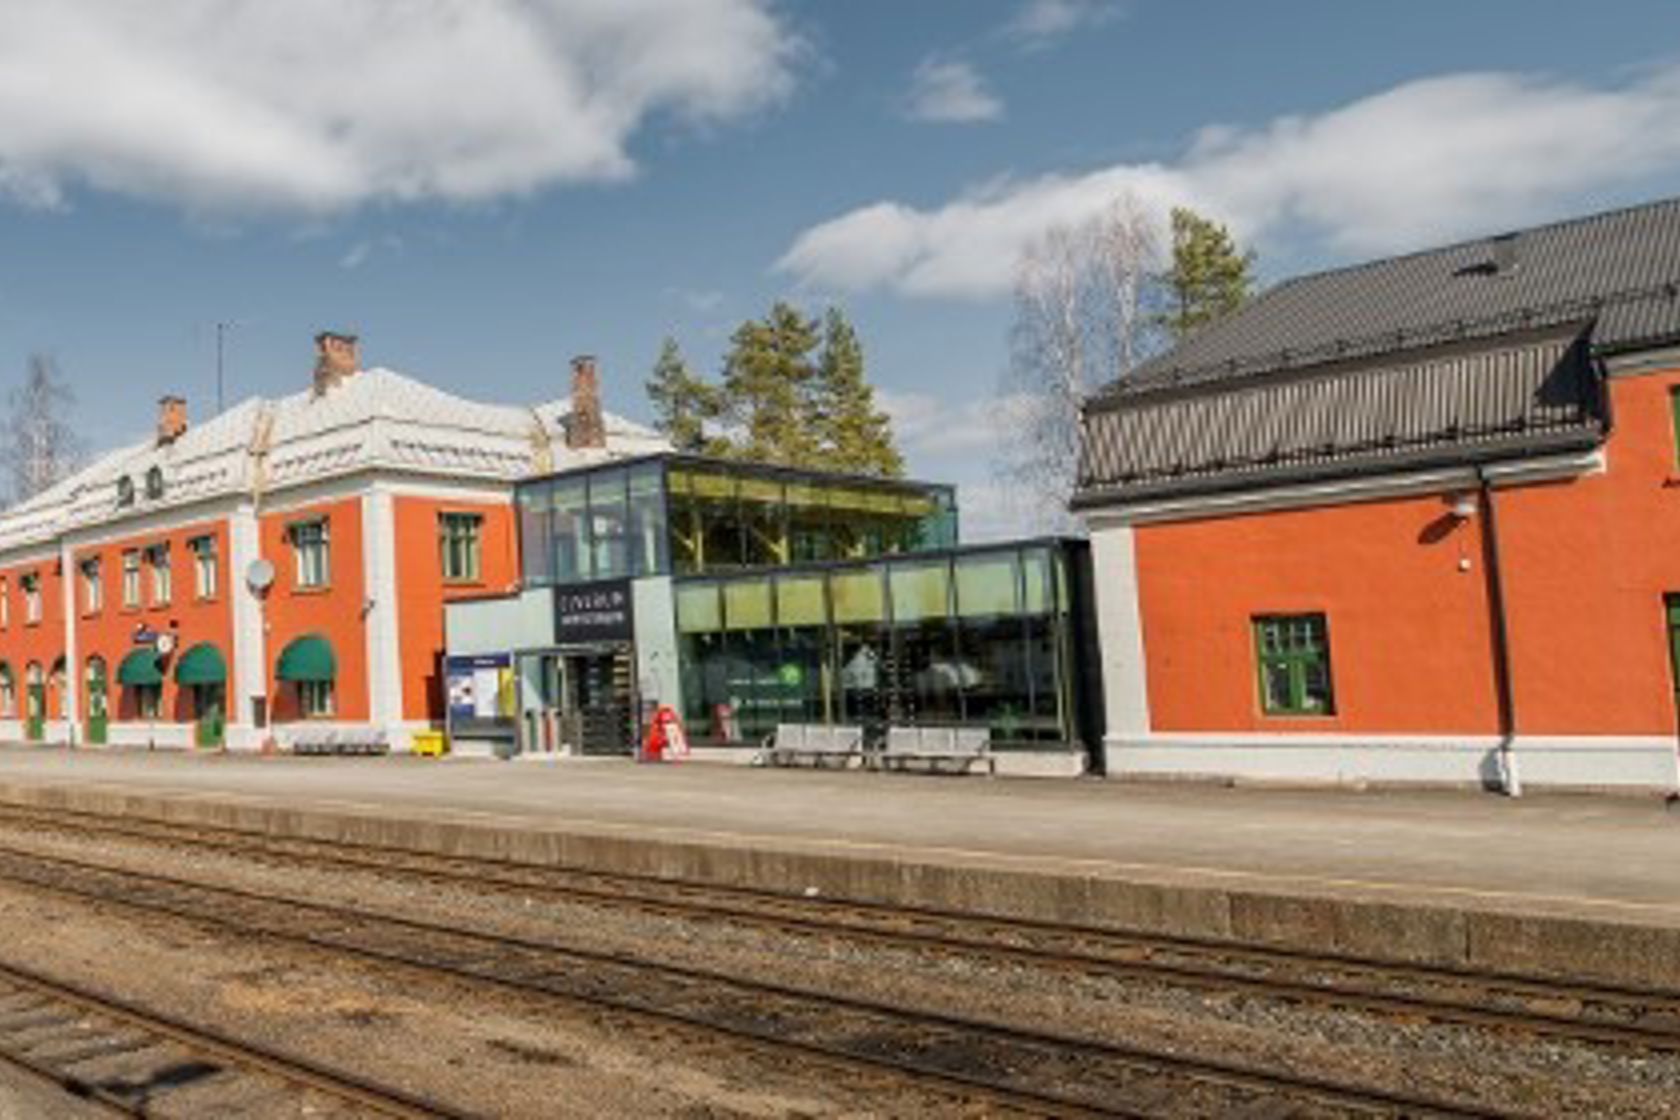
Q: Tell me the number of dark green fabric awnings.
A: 3